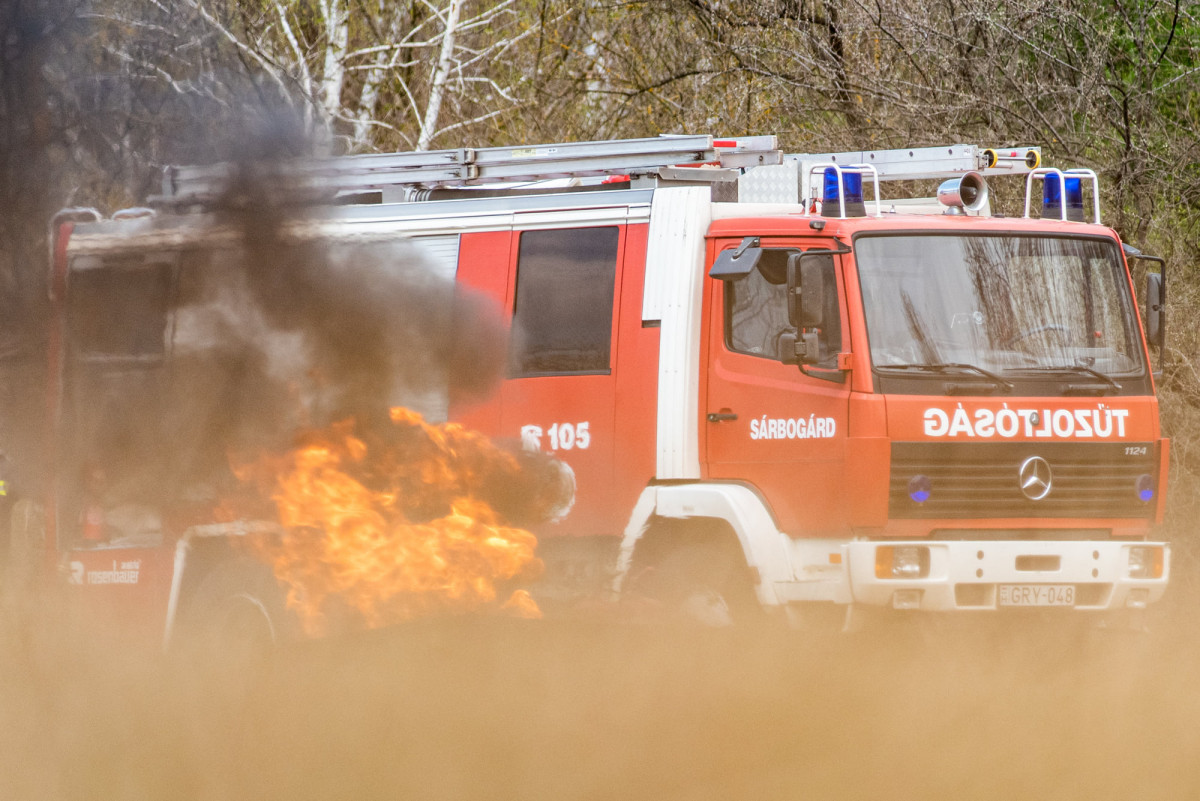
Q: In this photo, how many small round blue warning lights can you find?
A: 2